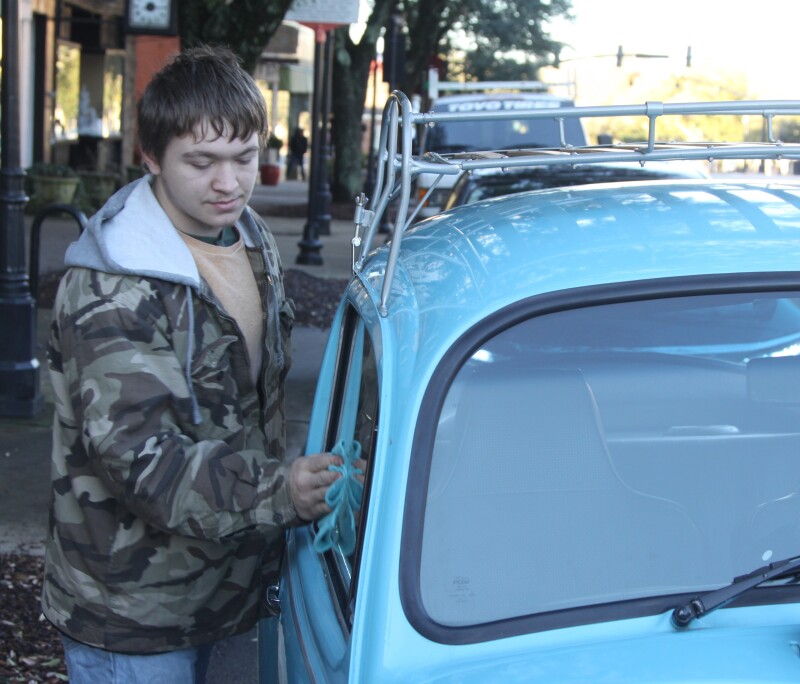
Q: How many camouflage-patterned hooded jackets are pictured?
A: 1